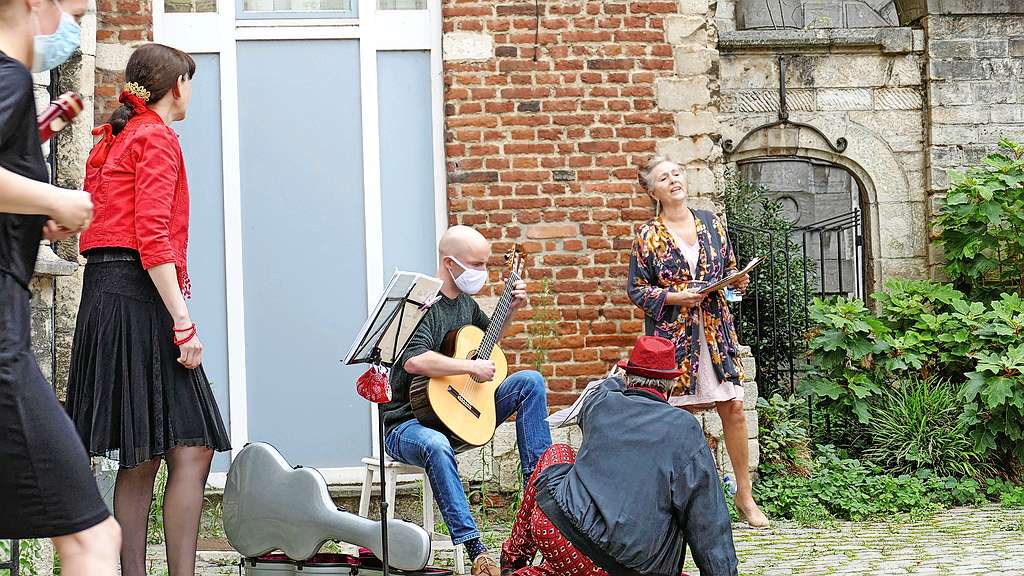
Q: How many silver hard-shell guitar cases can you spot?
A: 1